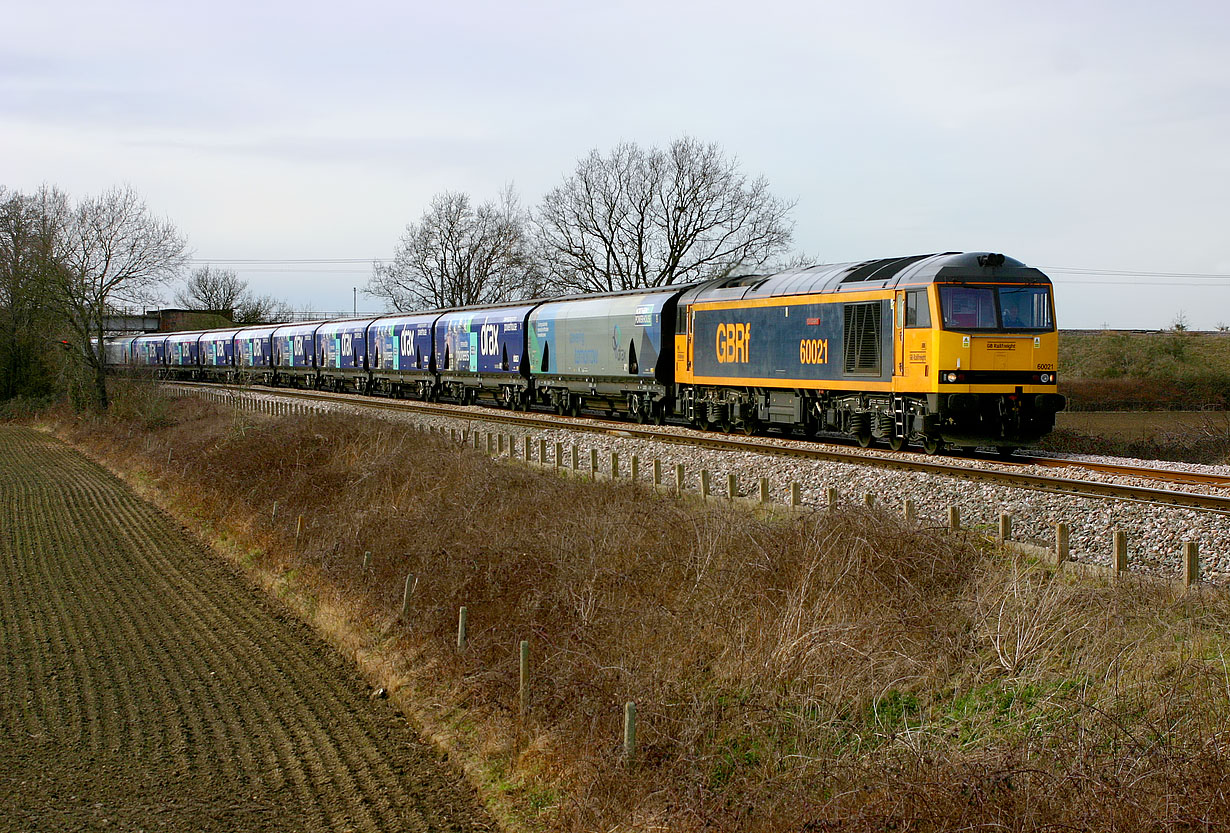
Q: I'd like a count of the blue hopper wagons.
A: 8